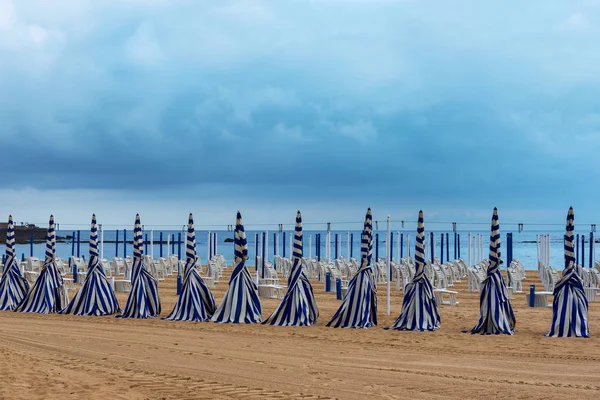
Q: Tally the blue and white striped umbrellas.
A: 11